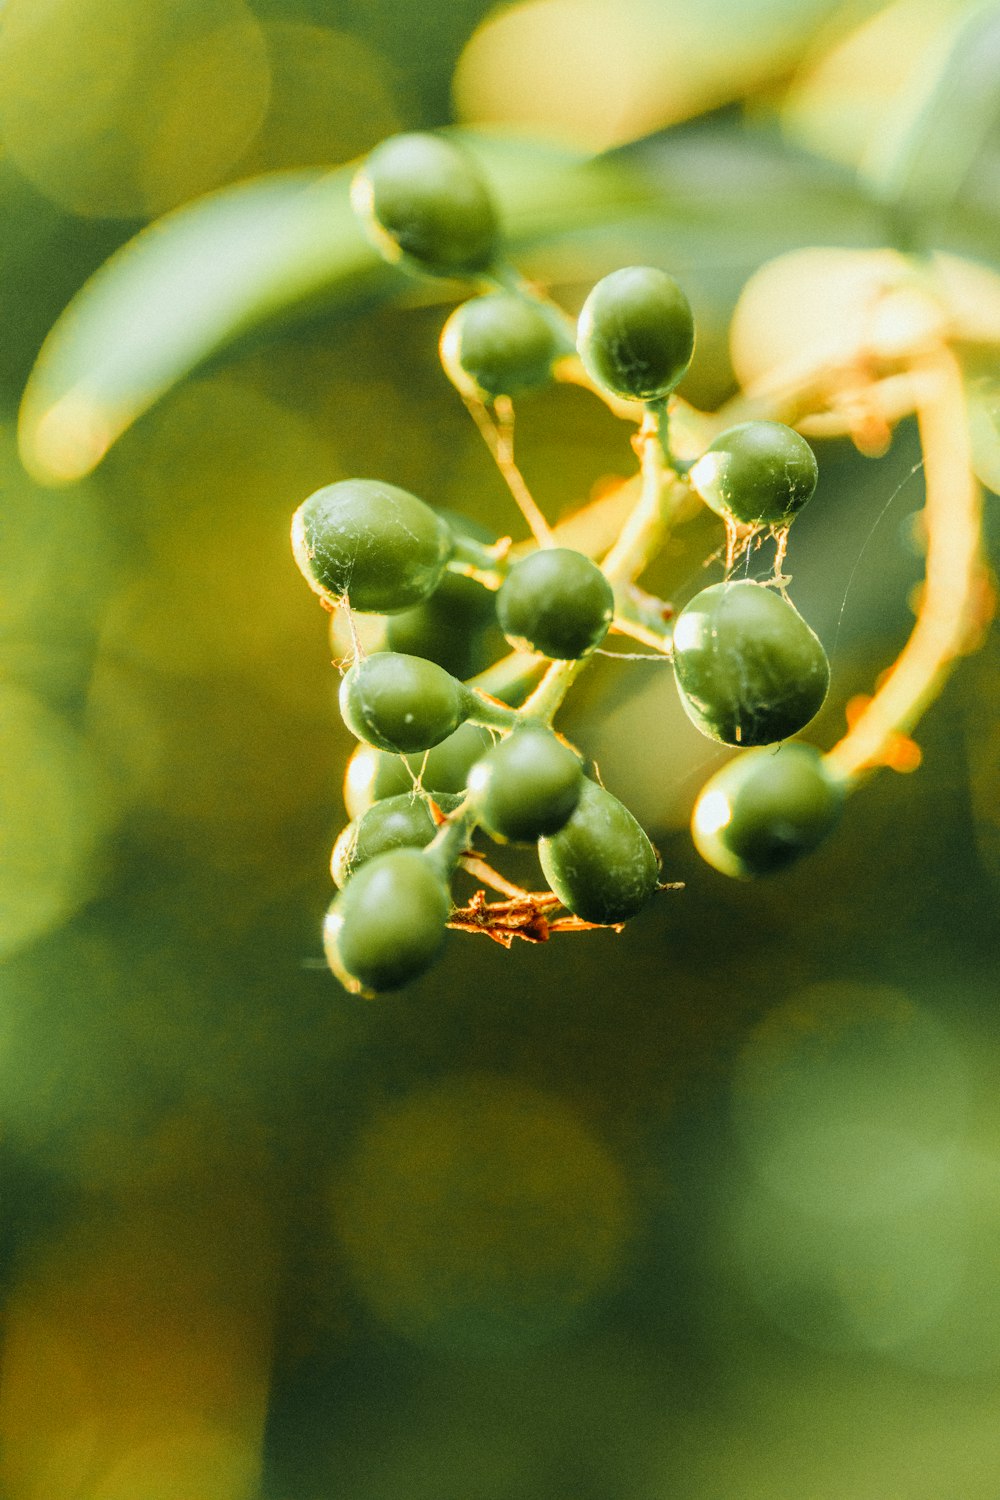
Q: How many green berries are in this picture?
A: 15